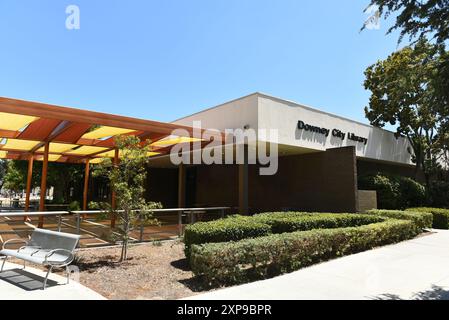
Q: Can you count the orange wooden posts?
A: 4